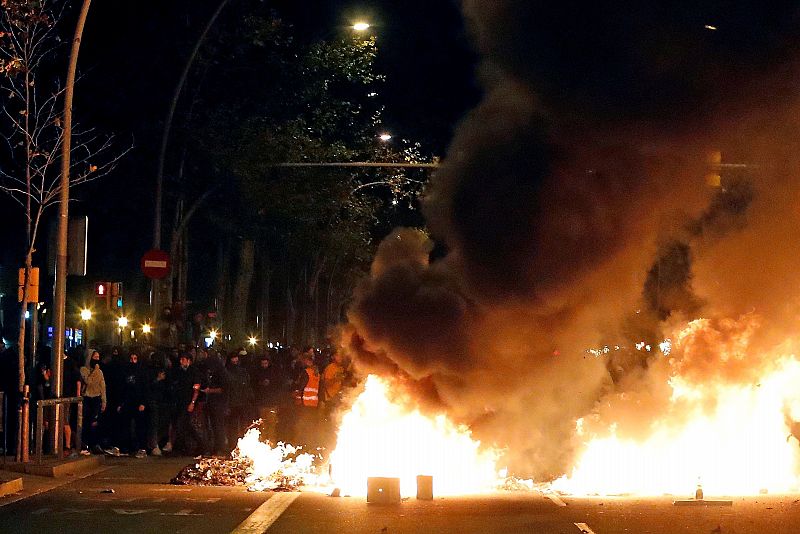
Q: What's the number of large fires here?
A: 2